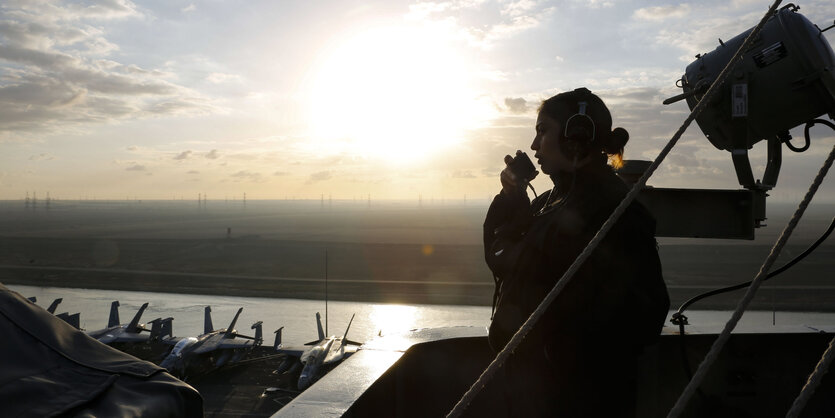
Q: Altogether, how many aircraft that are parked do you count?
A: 4